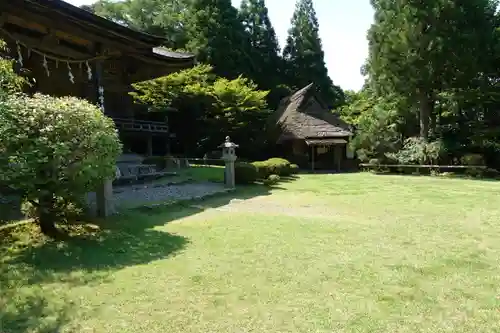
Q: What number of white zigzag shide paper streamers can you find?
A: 4